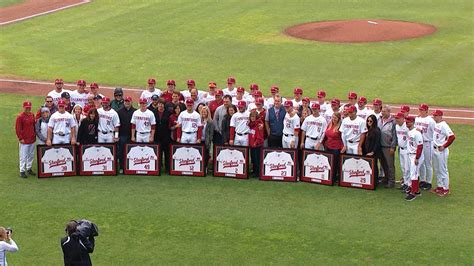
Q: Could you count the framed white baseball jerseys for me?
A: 8